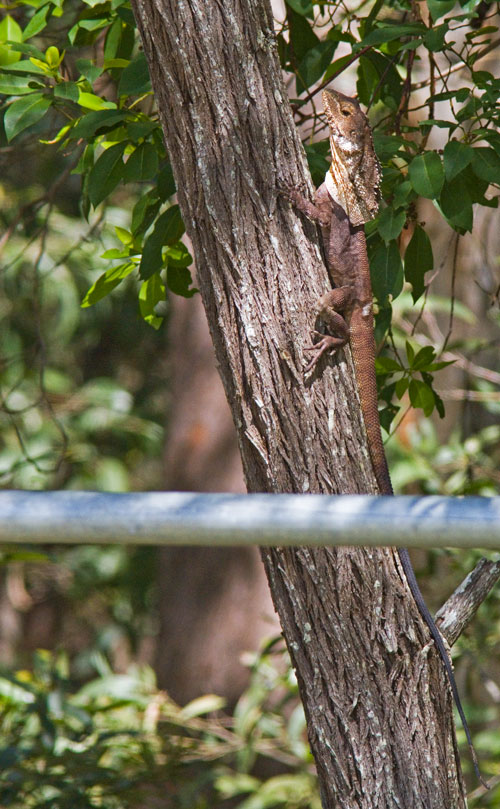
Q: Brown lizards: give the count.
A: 1